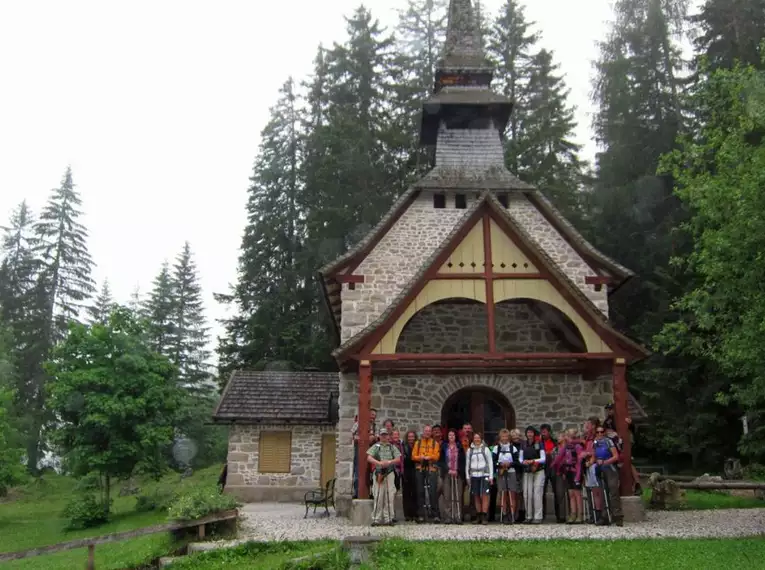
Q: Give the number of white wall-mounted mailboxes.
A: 0